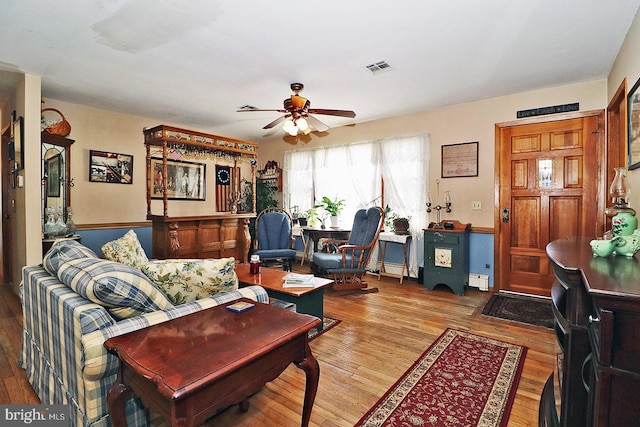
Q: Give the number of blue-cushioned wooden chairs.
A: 2